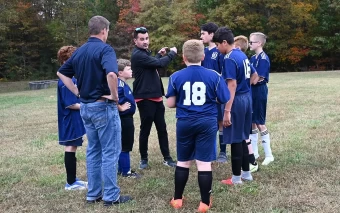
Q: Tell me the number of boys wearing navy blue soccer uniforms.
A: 7